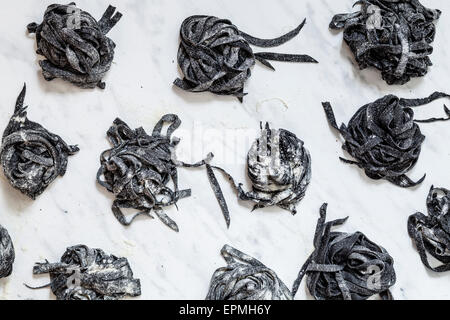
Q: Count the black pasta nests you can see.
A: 12